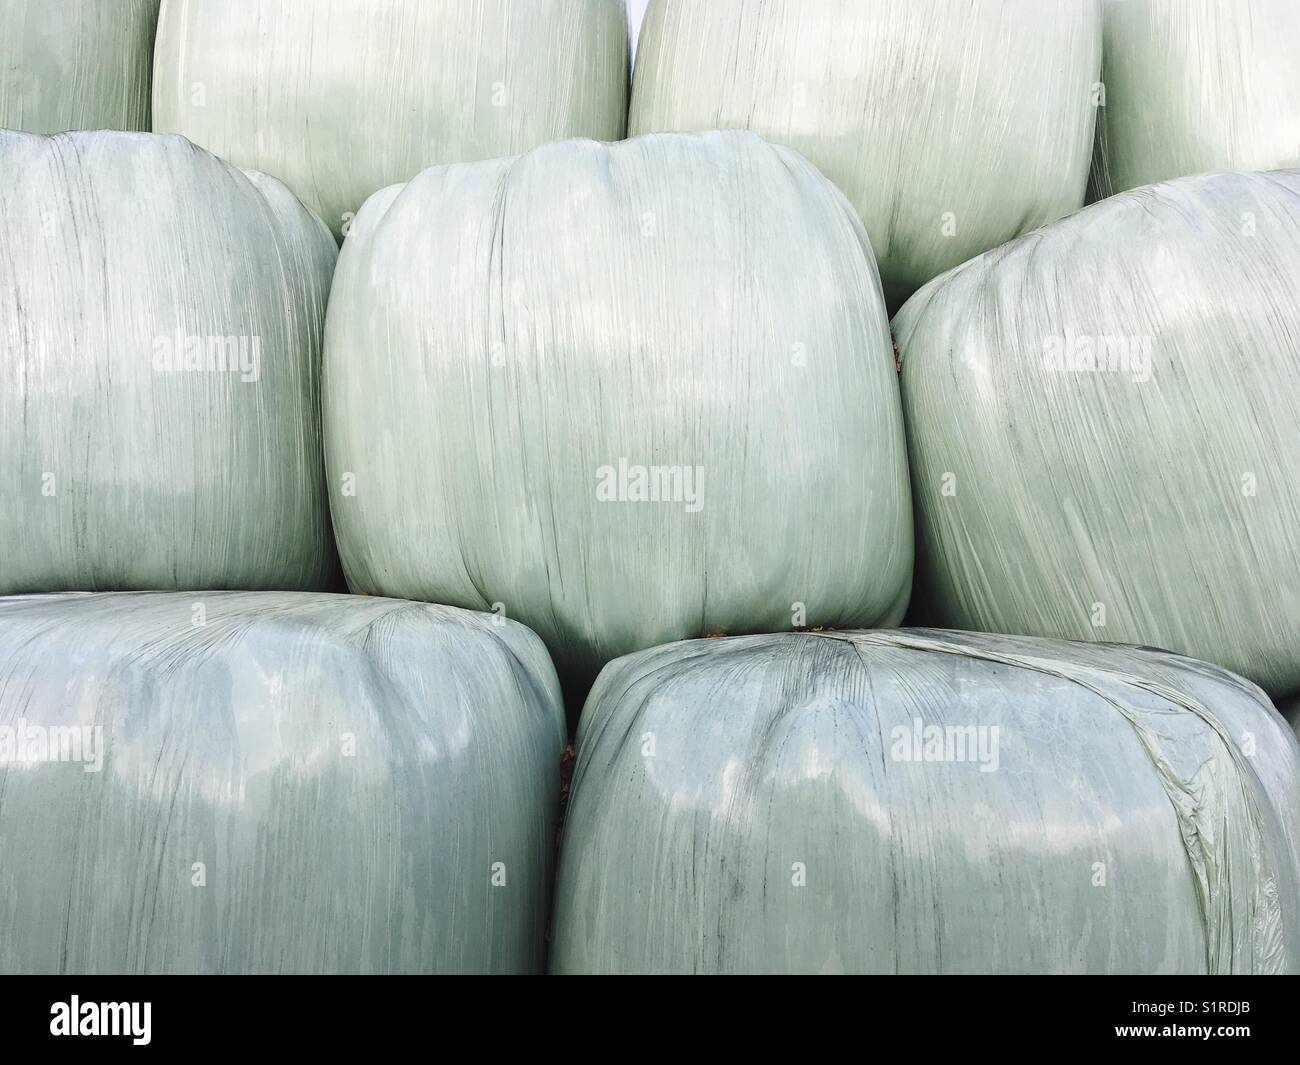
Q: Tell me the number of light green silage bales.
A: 9